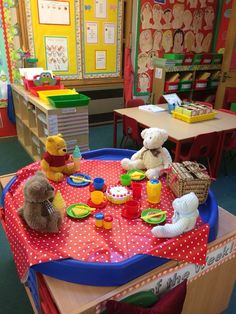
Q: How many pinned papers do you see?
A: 6